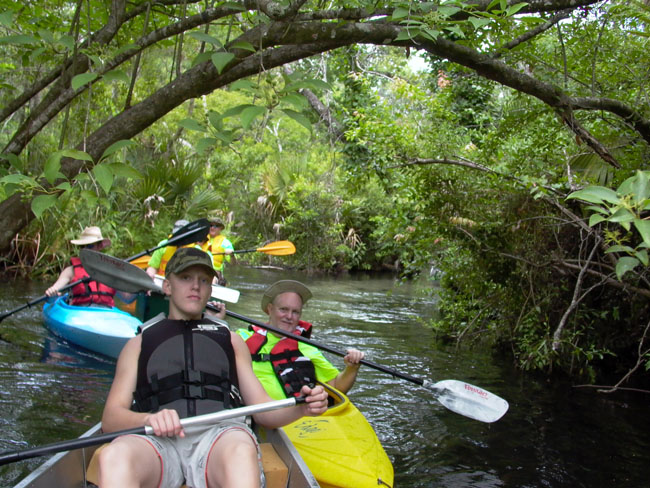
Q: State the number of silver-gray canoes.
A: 1